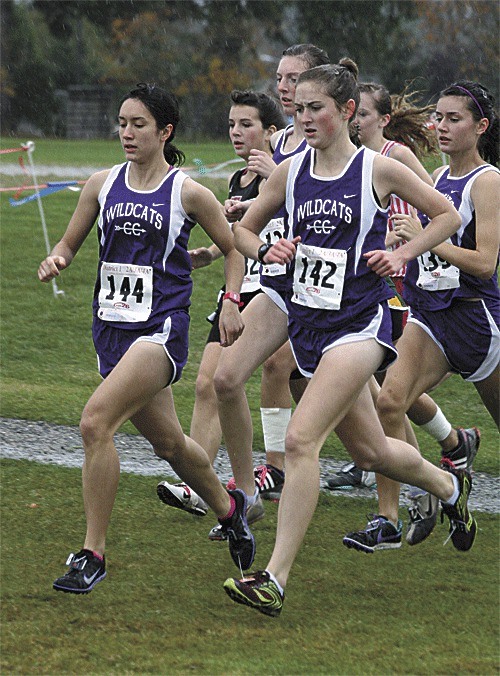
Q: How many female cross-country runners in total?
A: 6